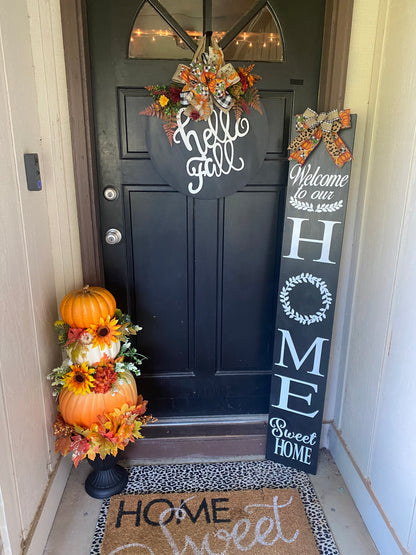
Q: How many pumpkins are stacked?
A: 3